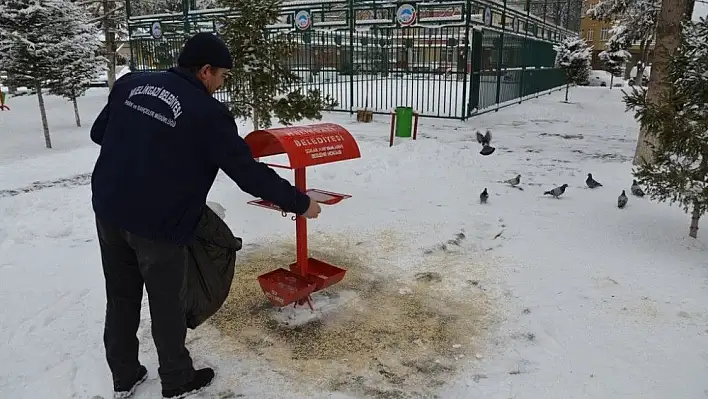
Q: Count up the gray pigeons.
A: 7